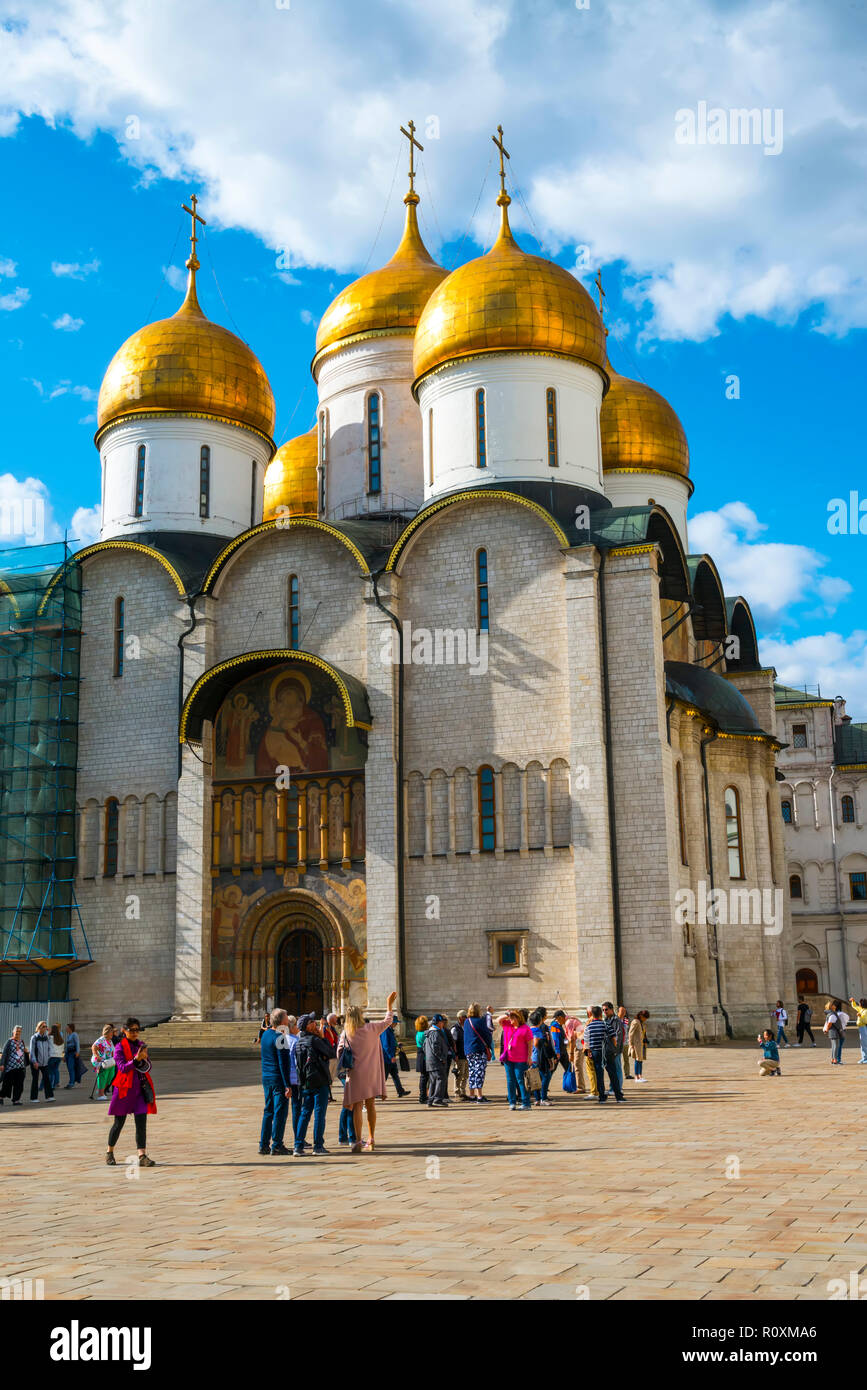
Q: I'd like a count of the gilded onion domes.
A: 5